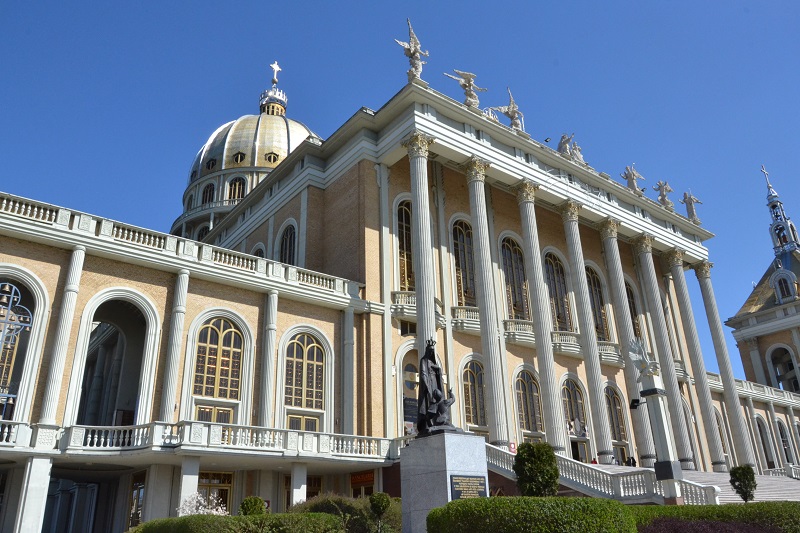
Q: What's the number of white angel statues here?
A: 6